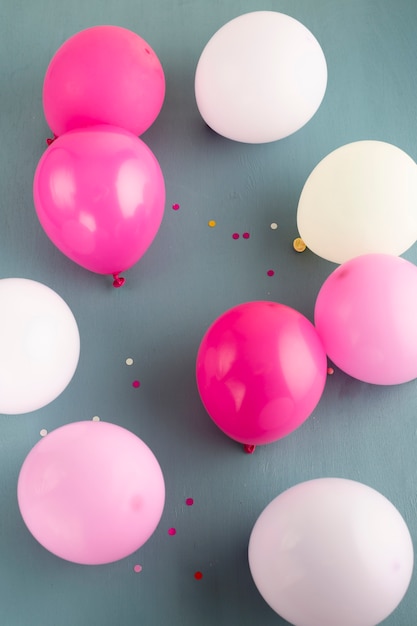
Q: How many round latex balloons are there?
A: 9